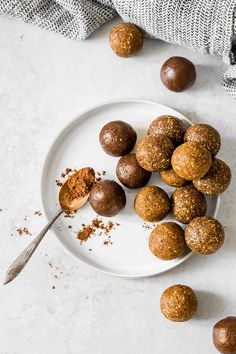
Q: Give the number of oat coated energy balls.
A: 12